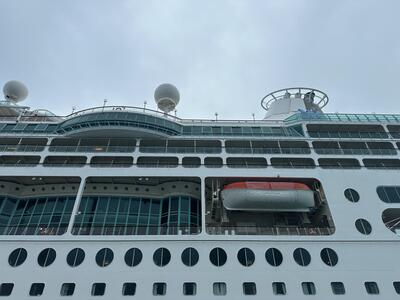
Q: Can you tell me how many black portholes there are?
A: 14